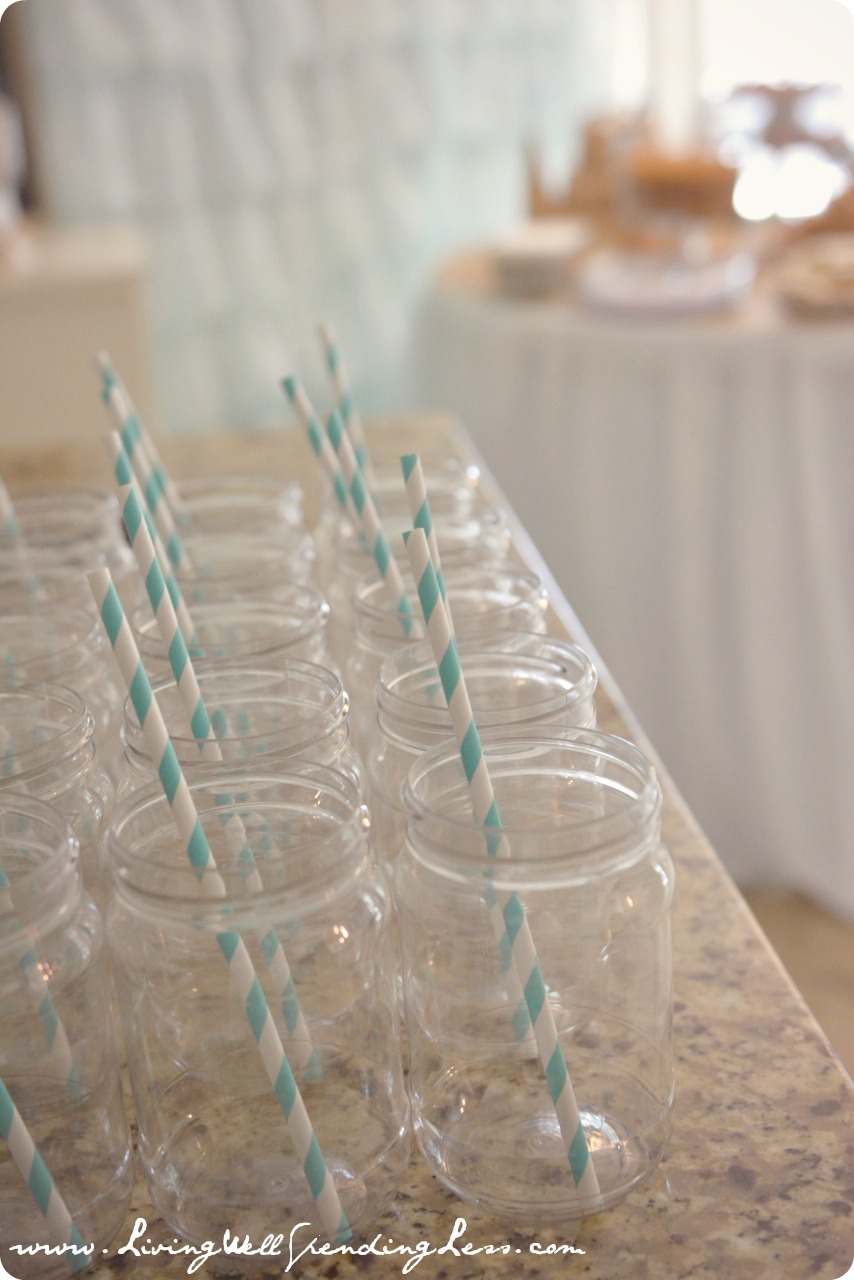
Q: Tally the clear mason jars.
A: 15